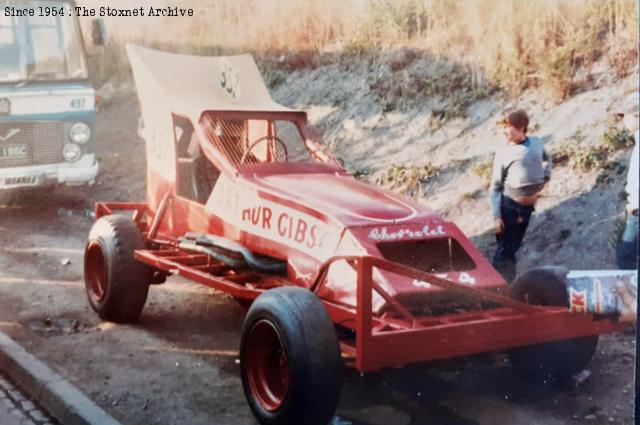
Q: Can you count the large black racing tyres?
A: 3